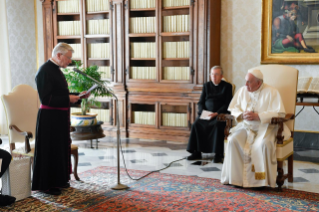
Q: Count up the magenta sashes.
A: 1